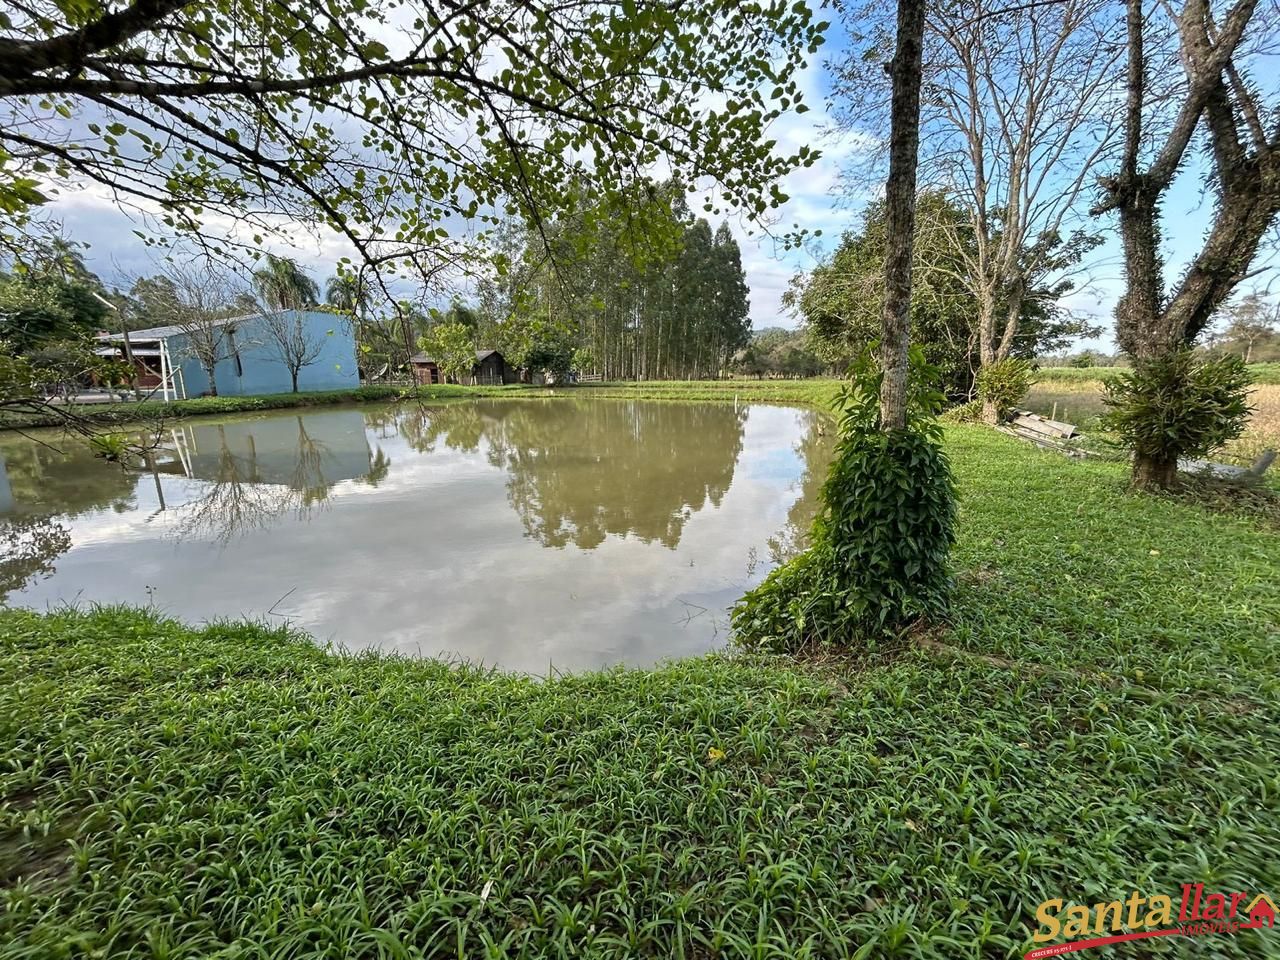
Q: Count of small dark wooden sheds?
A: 2